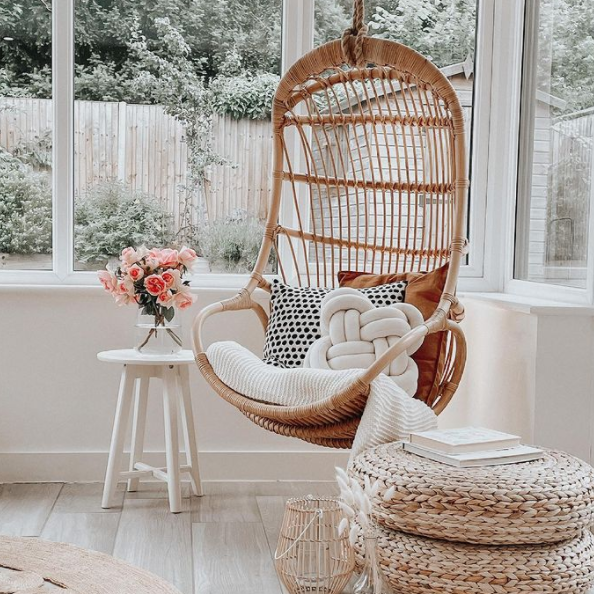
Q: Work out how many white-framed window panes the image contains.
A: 4